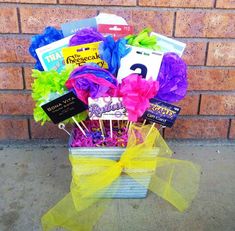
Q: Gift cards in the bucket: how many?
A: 9